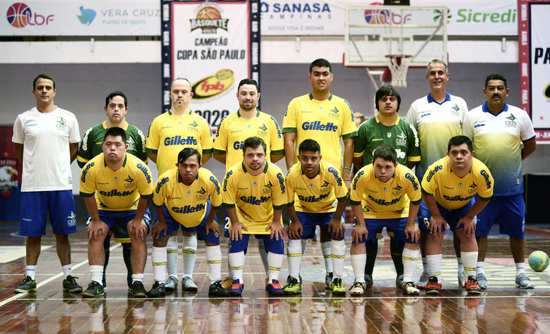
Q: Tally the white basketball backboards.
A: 1